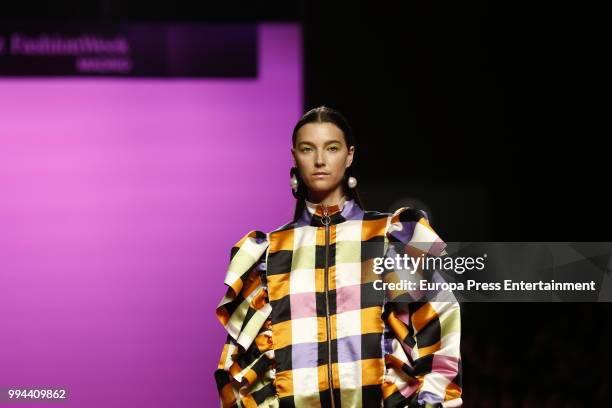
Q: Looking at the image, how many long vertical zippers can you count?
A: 1